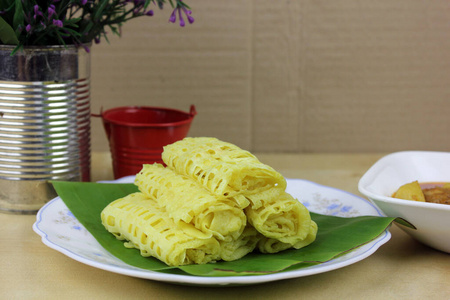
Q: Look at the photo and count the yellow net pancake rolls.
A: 6